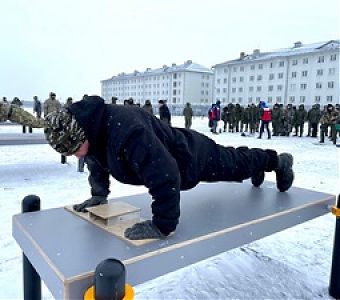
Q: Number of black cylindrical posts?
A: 3